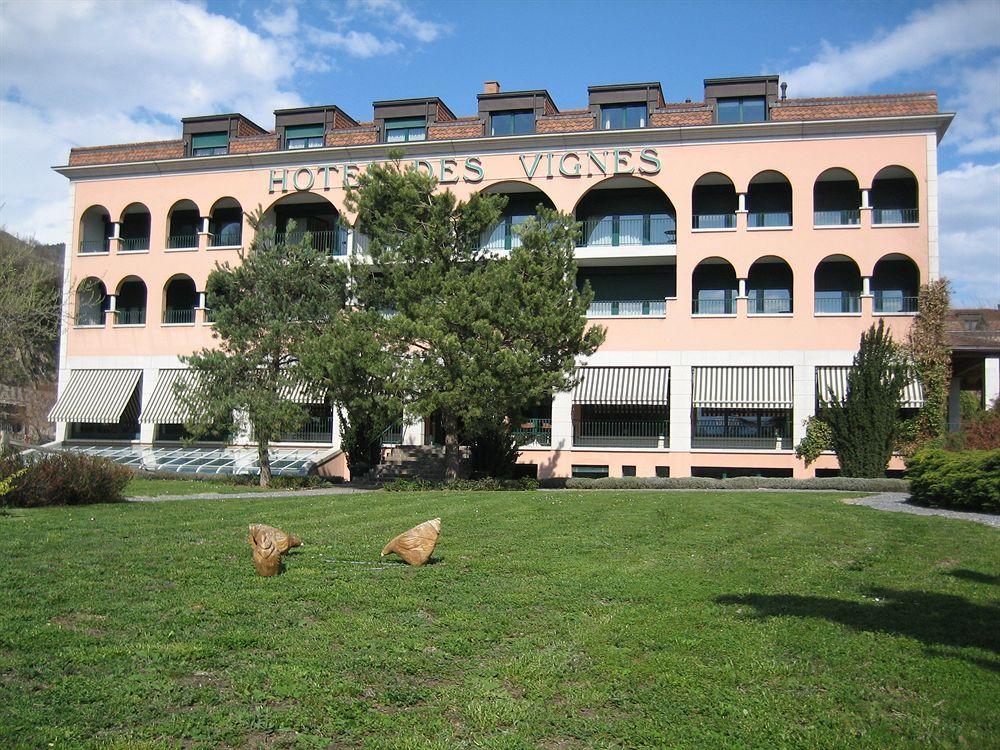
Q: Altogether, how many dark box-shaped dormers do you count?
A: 6